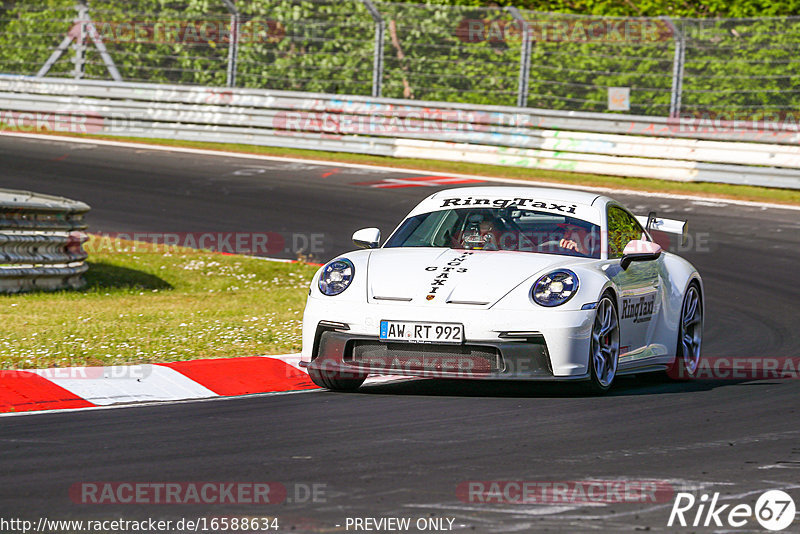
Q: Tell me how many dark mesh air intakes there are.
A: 1